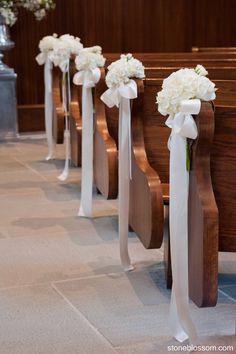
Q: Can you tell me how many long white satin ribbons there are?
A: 5